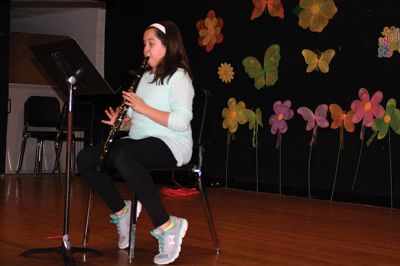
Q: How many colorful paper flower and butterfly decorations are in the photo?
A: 13